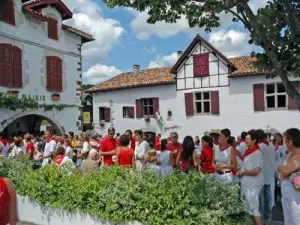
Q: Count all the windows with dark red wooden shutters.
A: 10